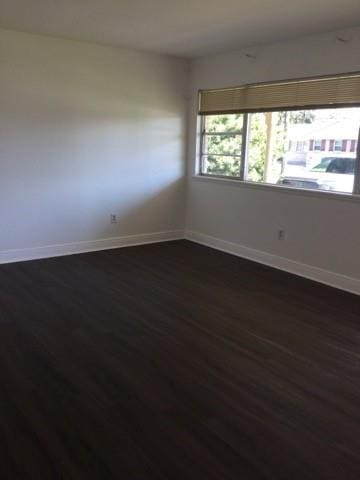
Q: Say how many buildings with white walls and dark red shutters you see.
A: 1